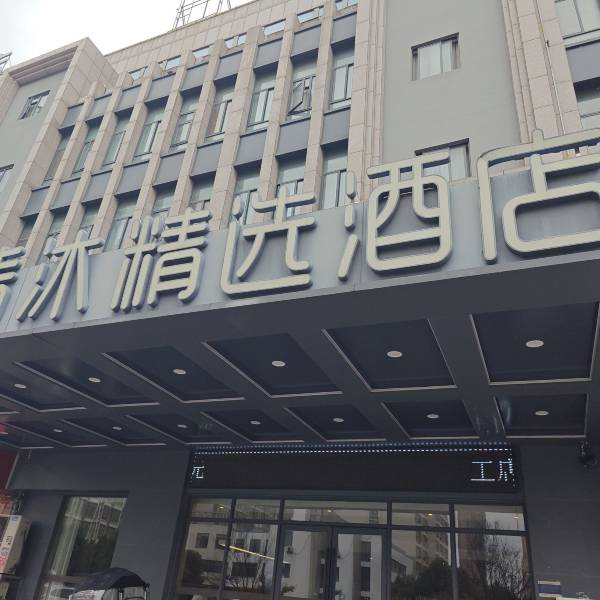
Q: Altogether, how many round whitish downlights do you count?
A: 13